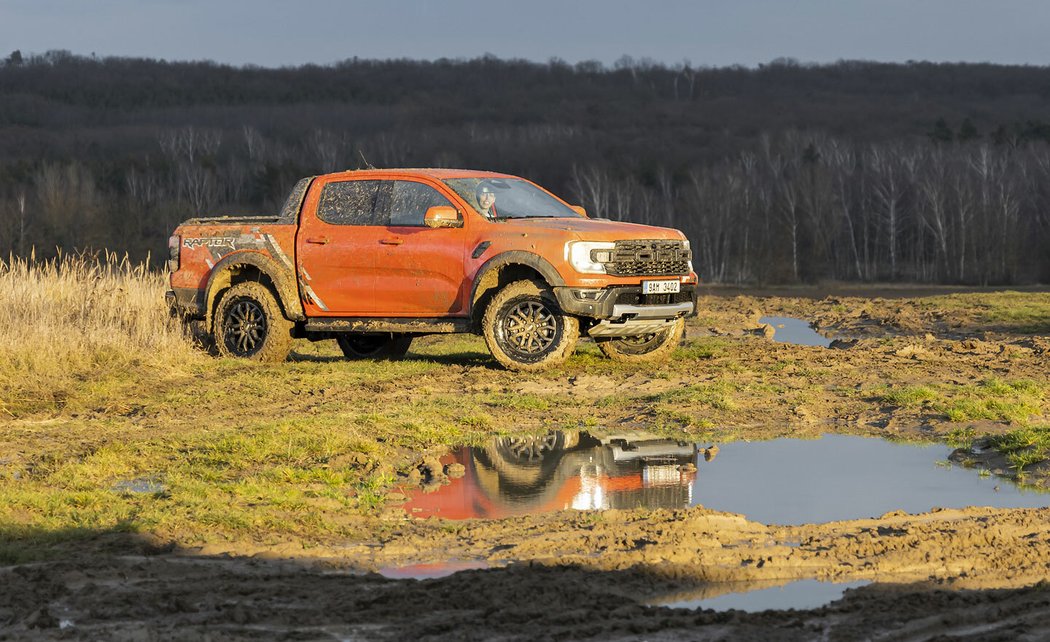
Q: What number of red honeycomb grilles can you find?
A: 0